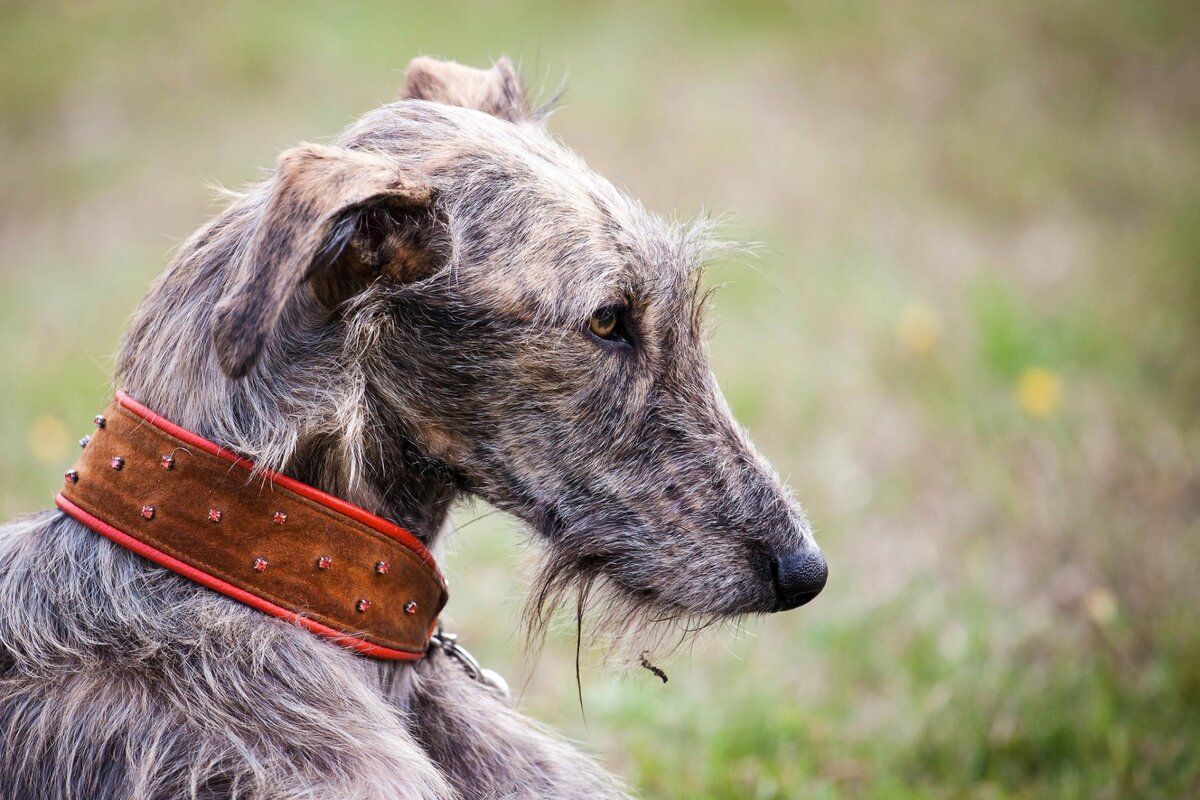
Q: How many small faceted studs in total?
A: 13